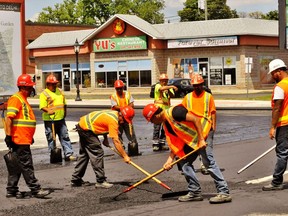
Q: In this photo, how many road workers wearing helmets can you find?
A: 8